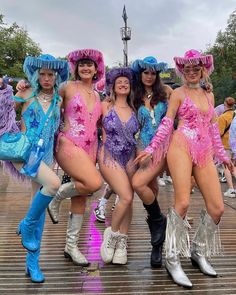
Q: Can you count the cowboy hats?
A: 5